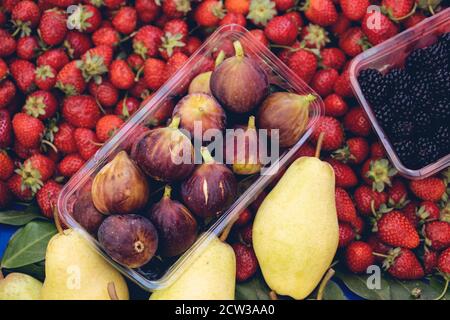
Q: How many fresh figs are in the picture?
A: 11